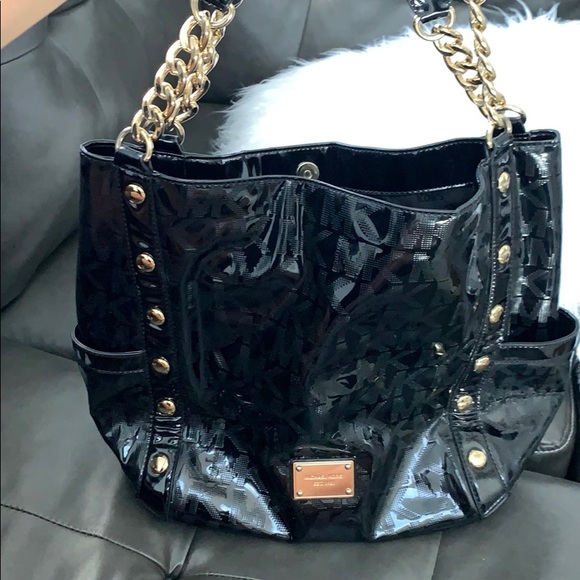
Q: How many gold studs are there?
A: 12